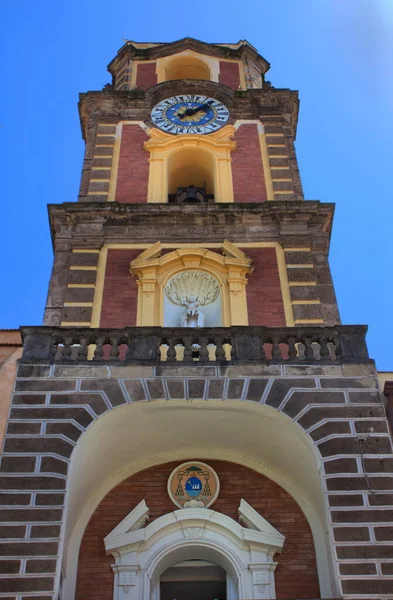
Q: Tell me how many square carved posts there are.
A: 4